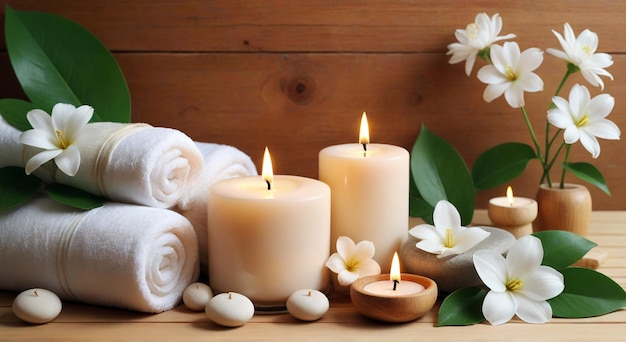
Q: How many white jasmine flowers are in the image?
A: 8